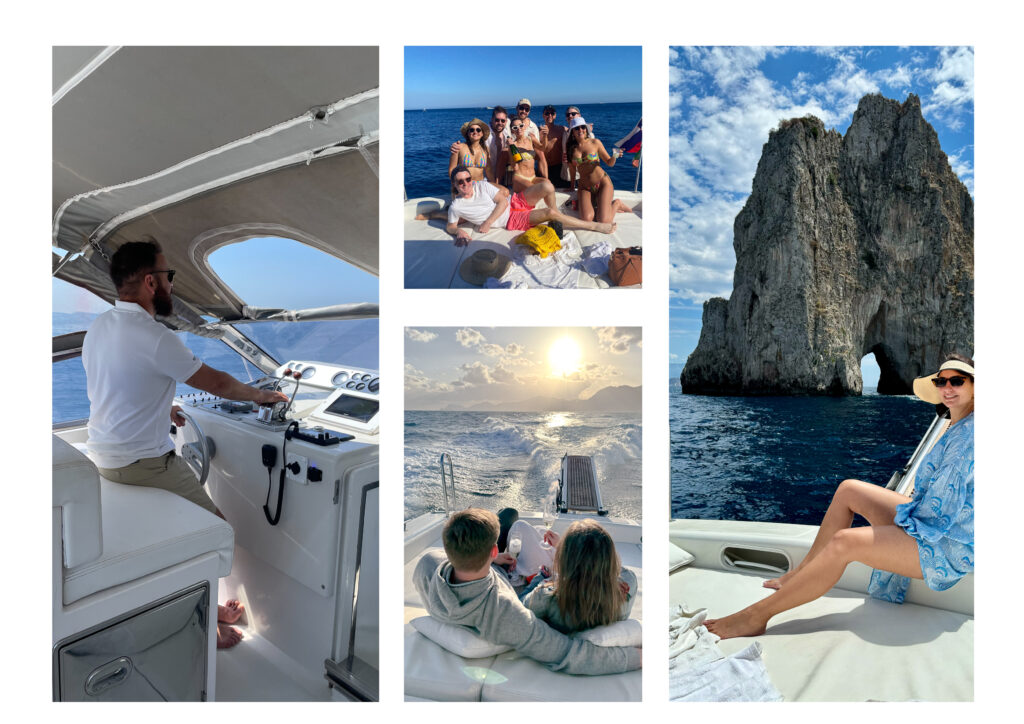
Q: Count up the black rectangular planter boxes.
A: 0